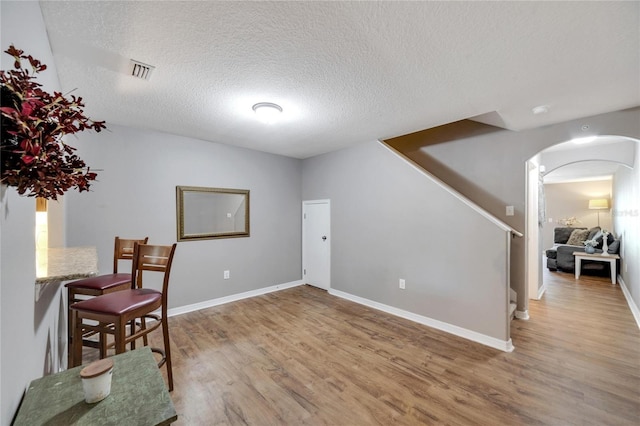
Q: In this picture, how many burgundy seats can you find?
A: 2